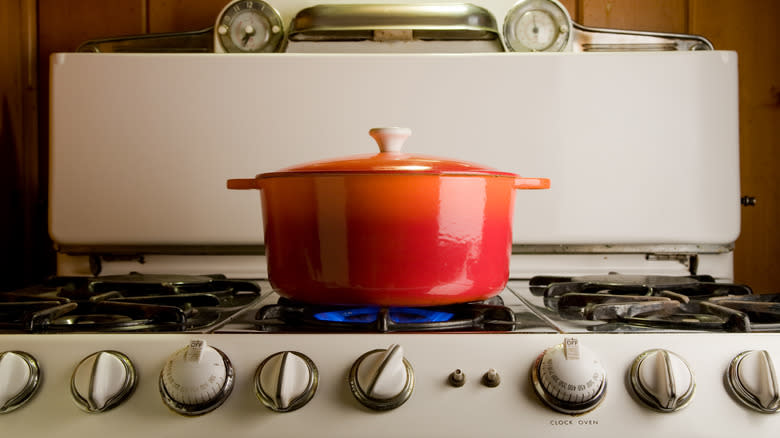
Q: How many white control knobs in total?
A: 8